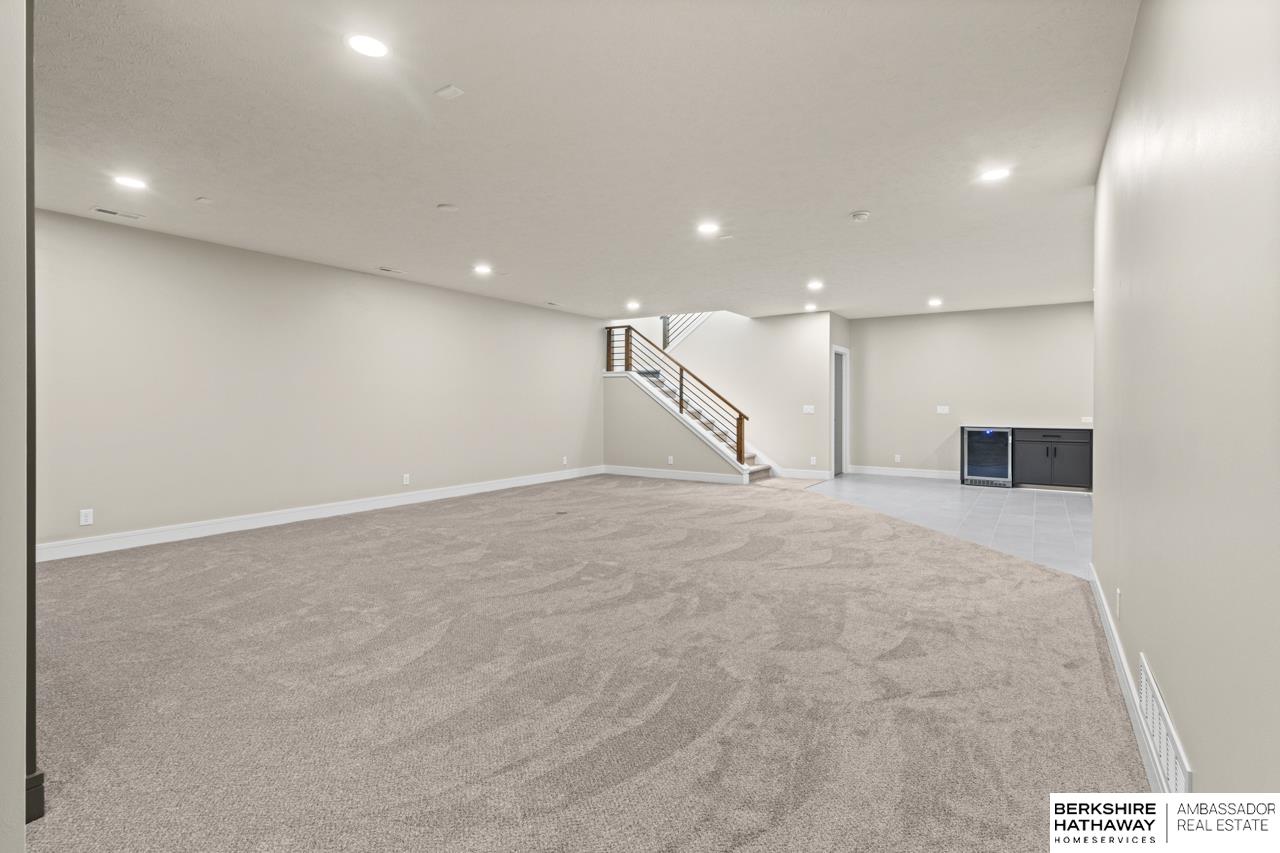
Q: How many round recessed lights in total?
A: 9